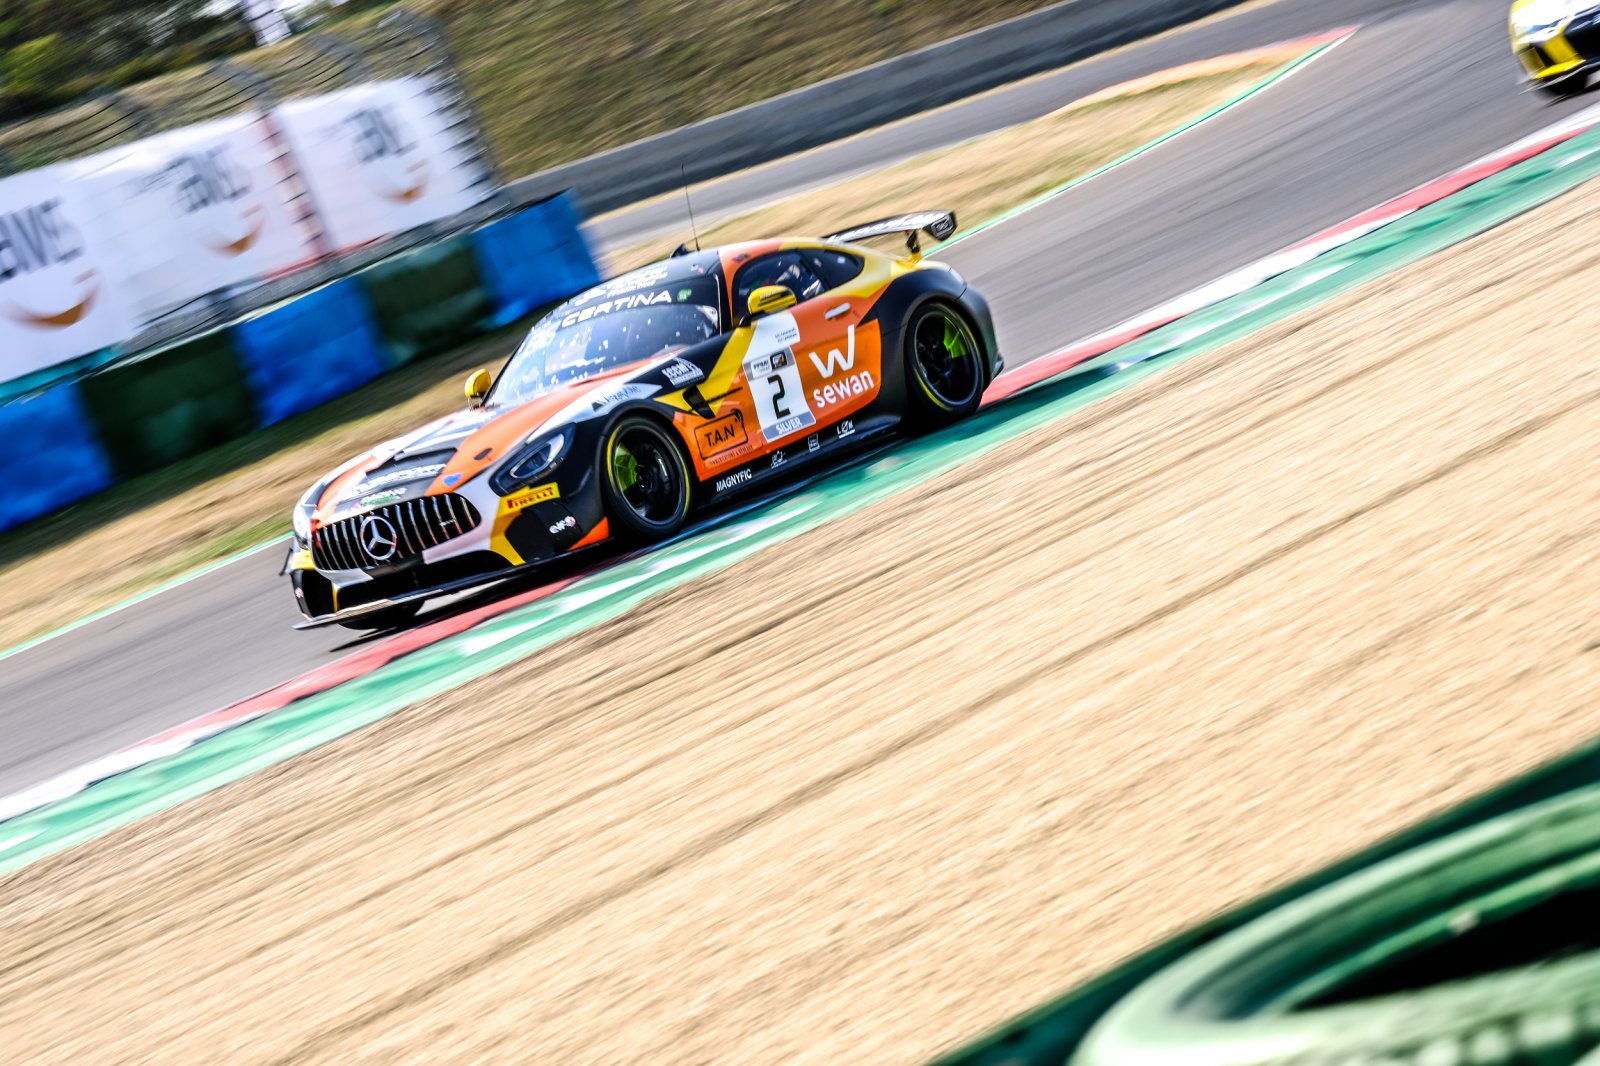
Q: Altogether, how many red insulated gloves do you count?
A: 0